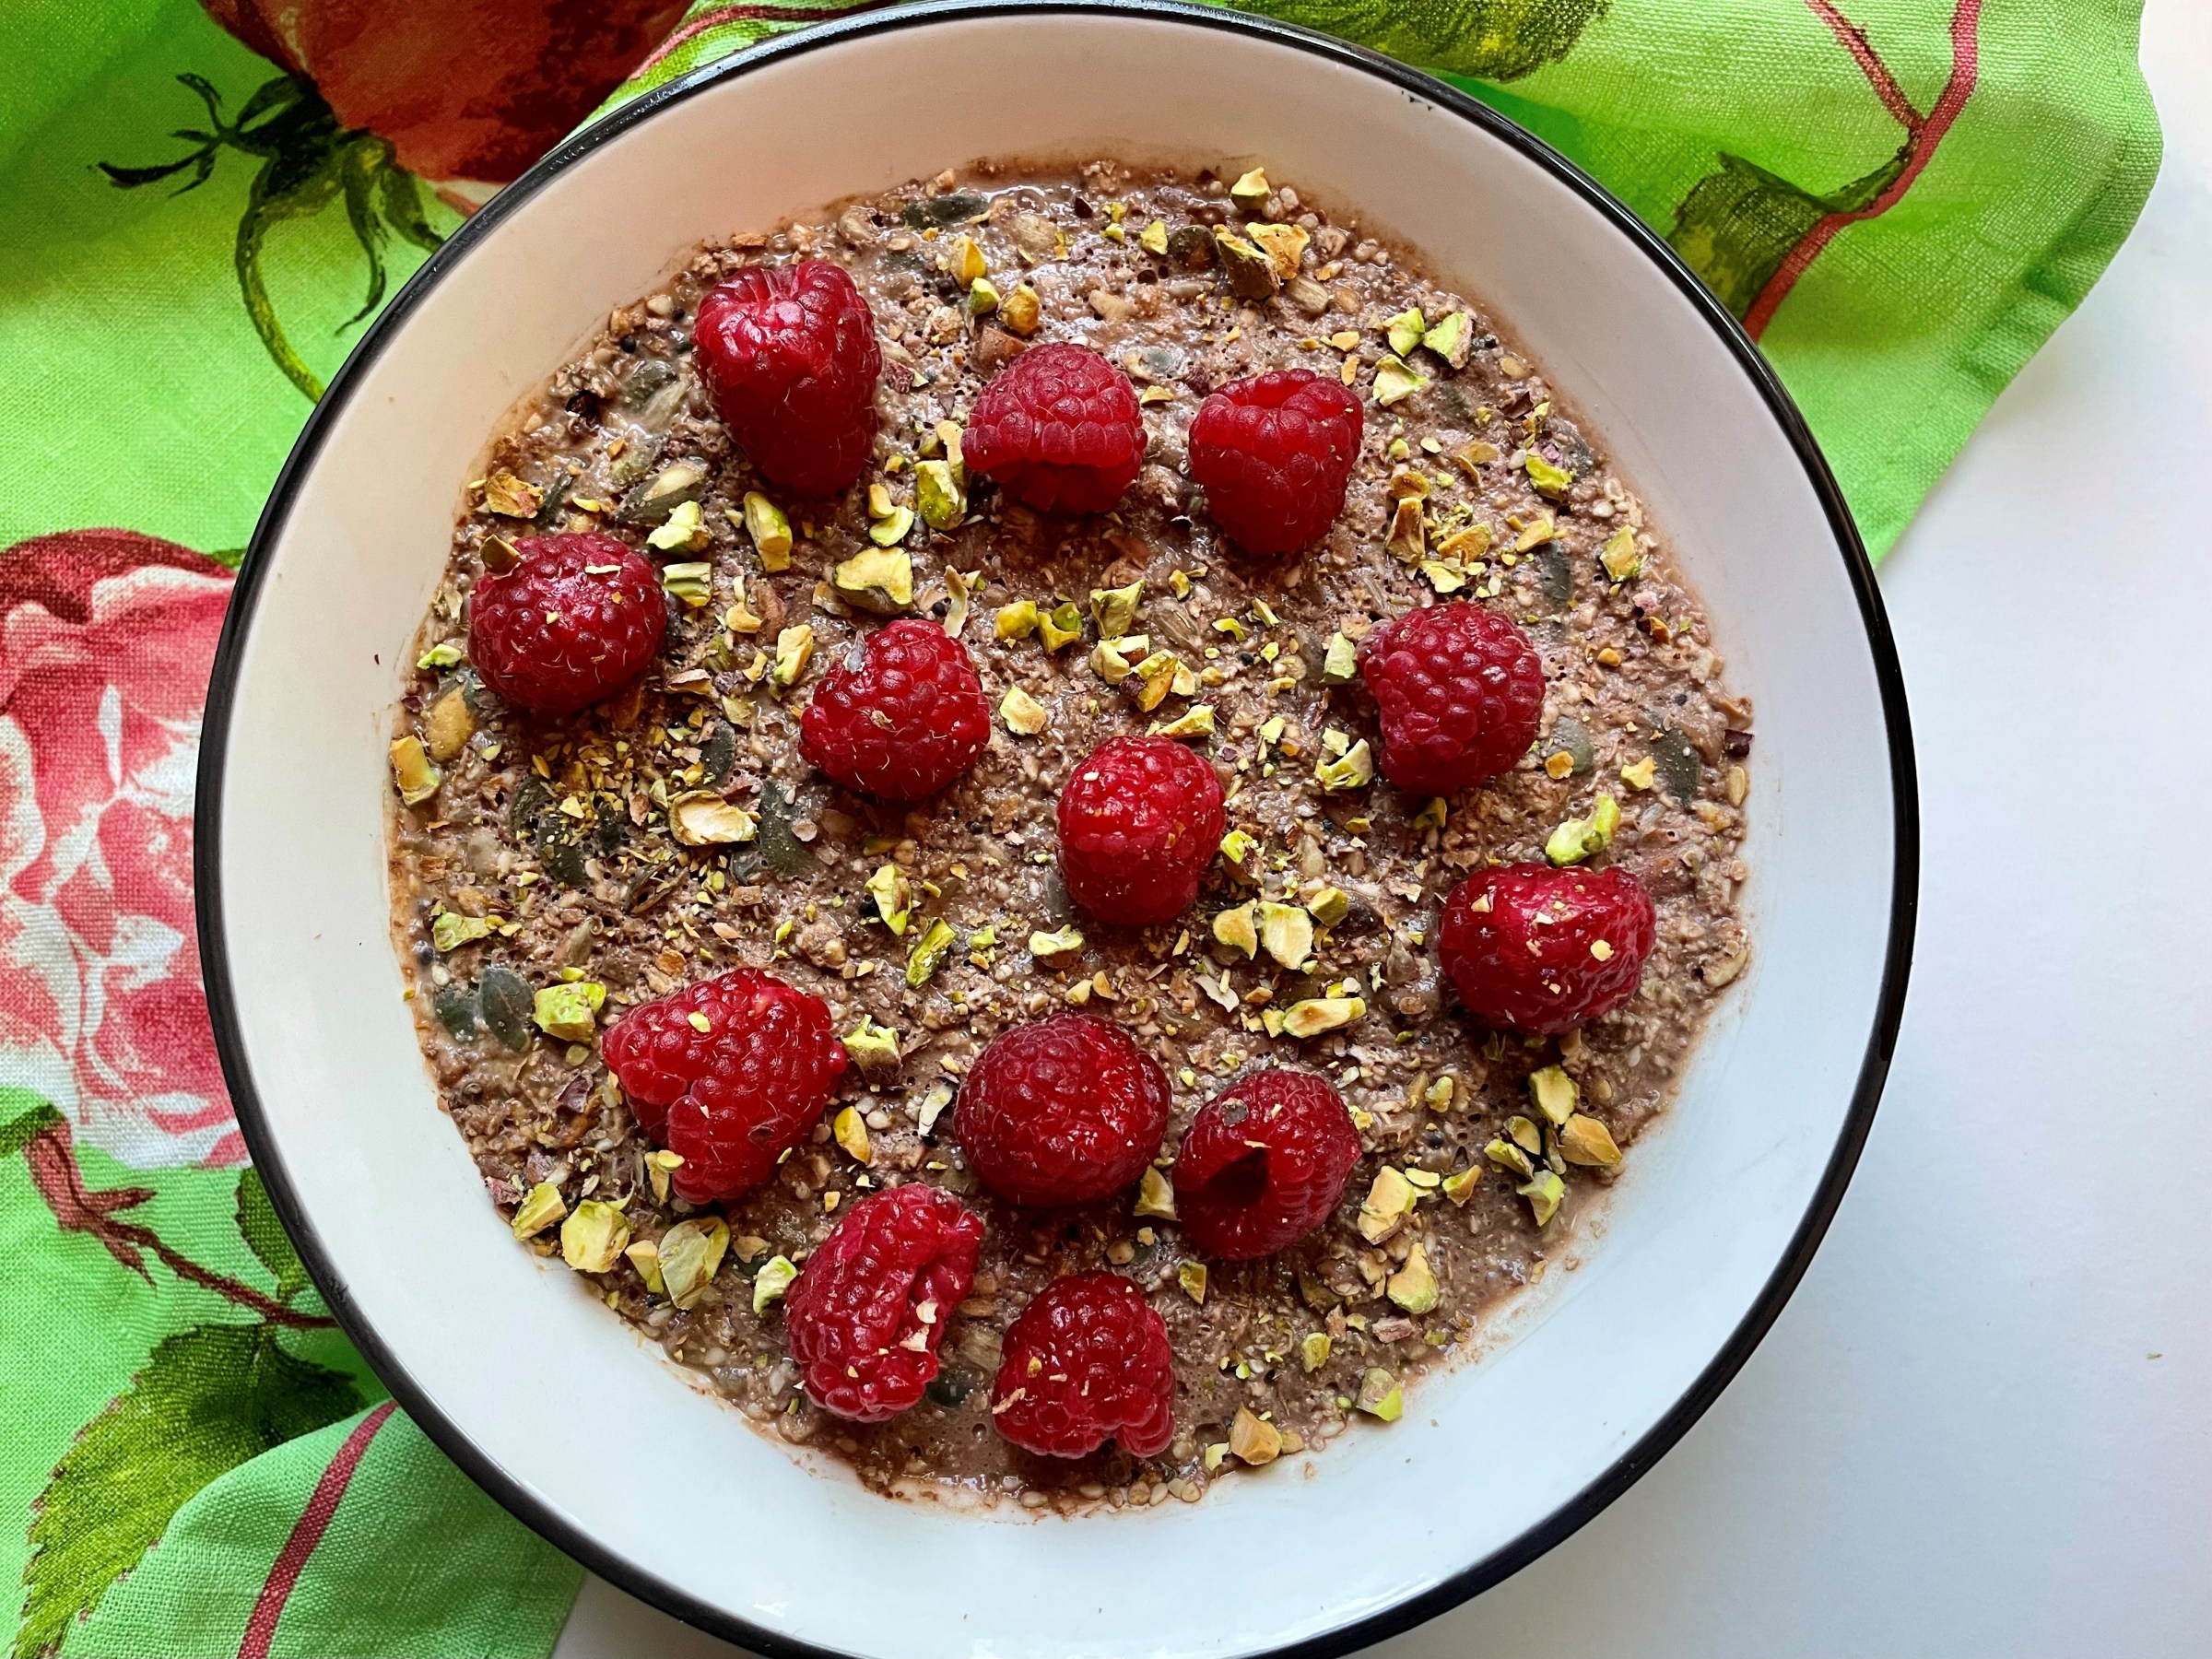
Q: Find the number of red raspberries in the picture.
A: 13